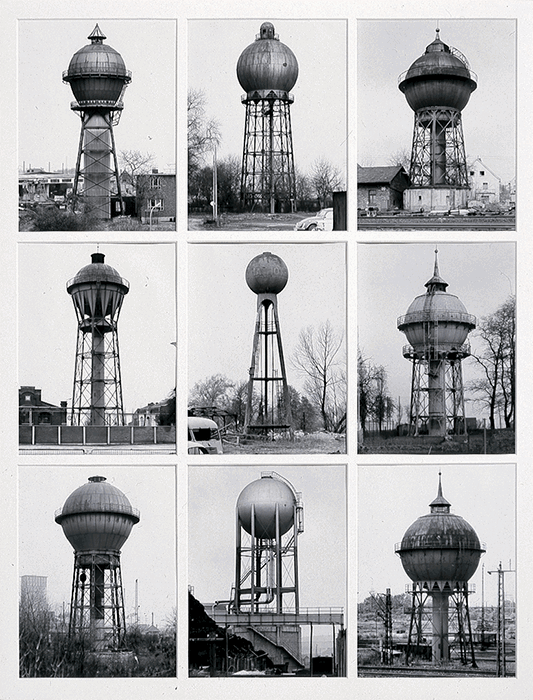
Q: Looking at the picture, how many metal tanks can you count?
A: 9